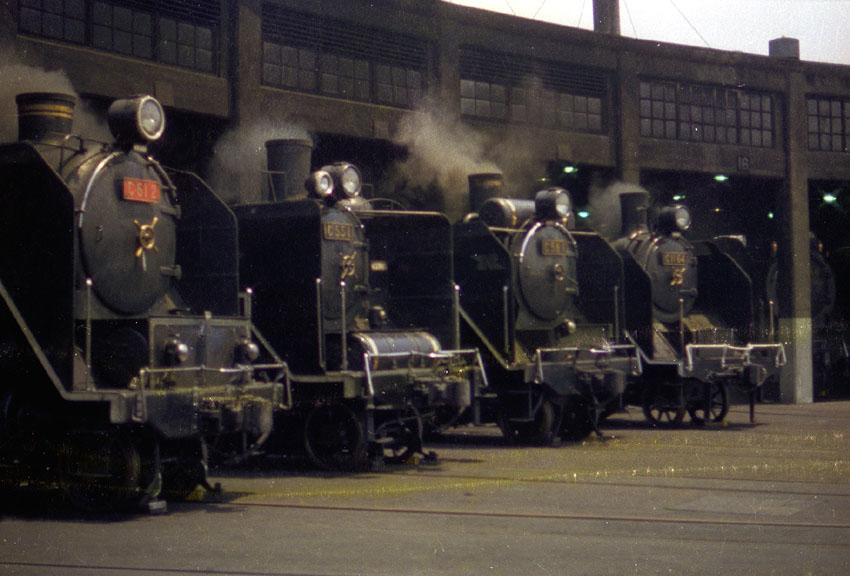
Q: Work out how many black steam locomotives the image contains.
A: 4